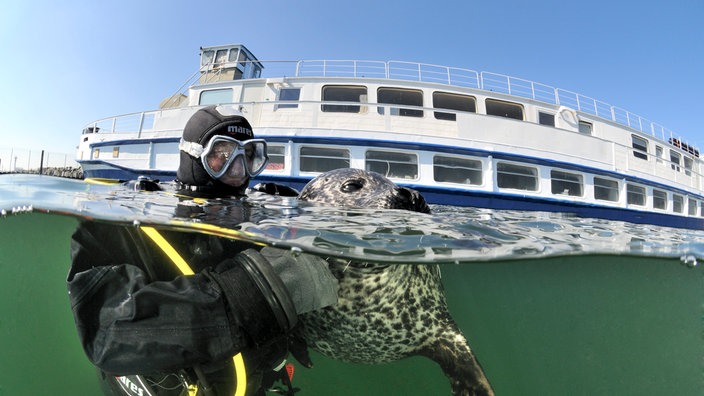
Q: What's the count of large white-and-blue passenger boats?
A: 1